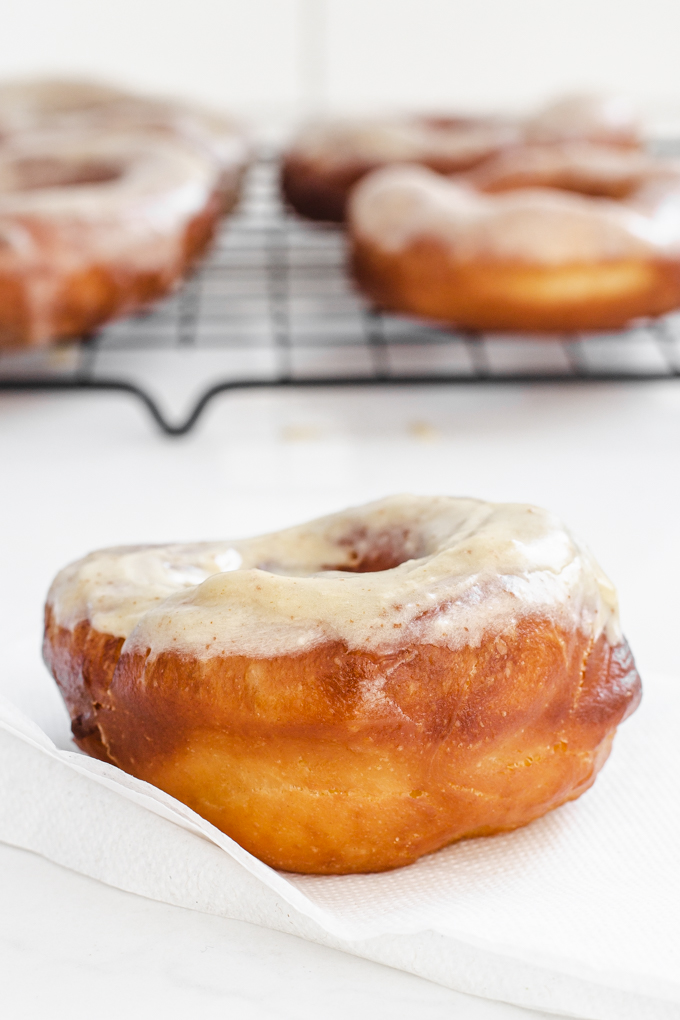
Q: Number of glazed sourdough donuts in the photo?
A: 5